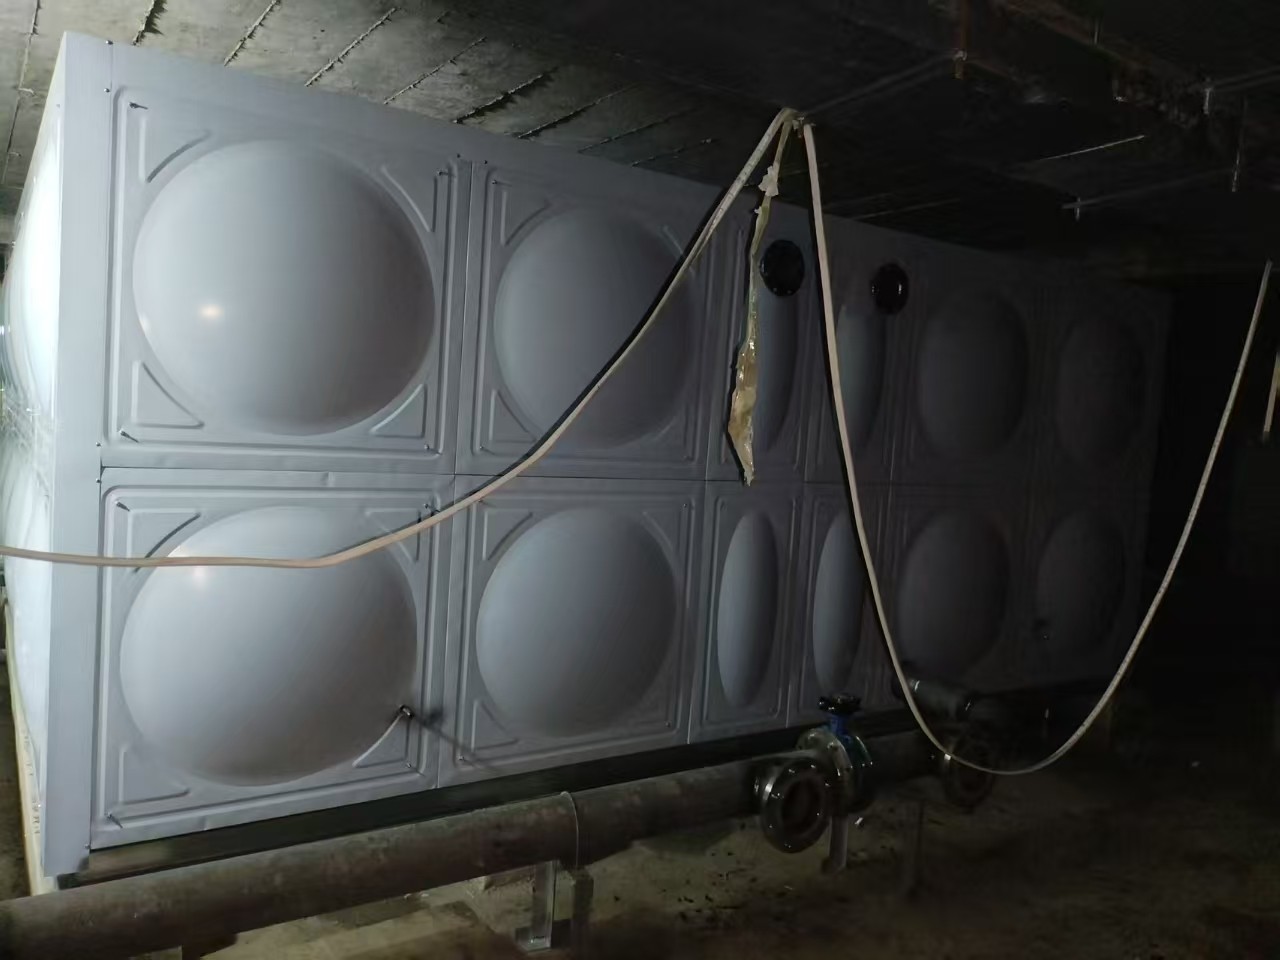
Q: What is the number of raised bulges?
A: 12